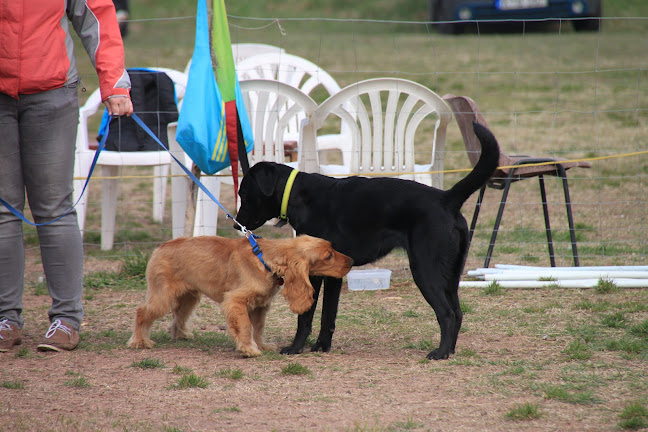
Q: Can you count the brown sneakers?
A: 2